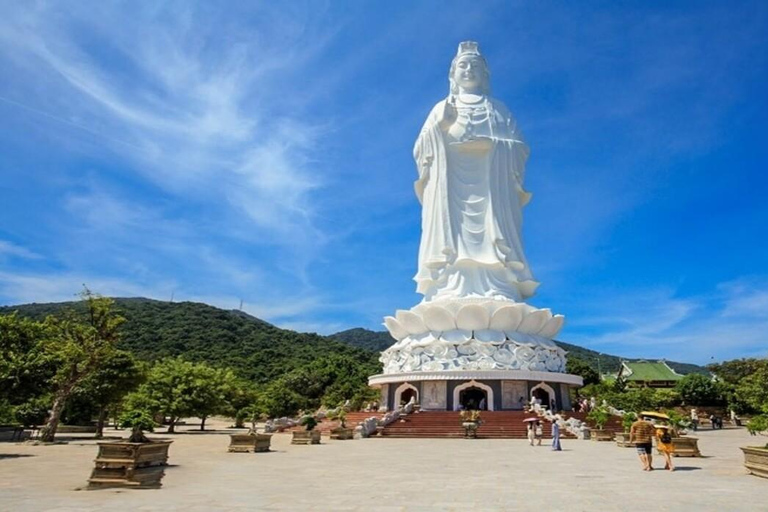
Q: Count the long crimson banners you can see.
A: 0